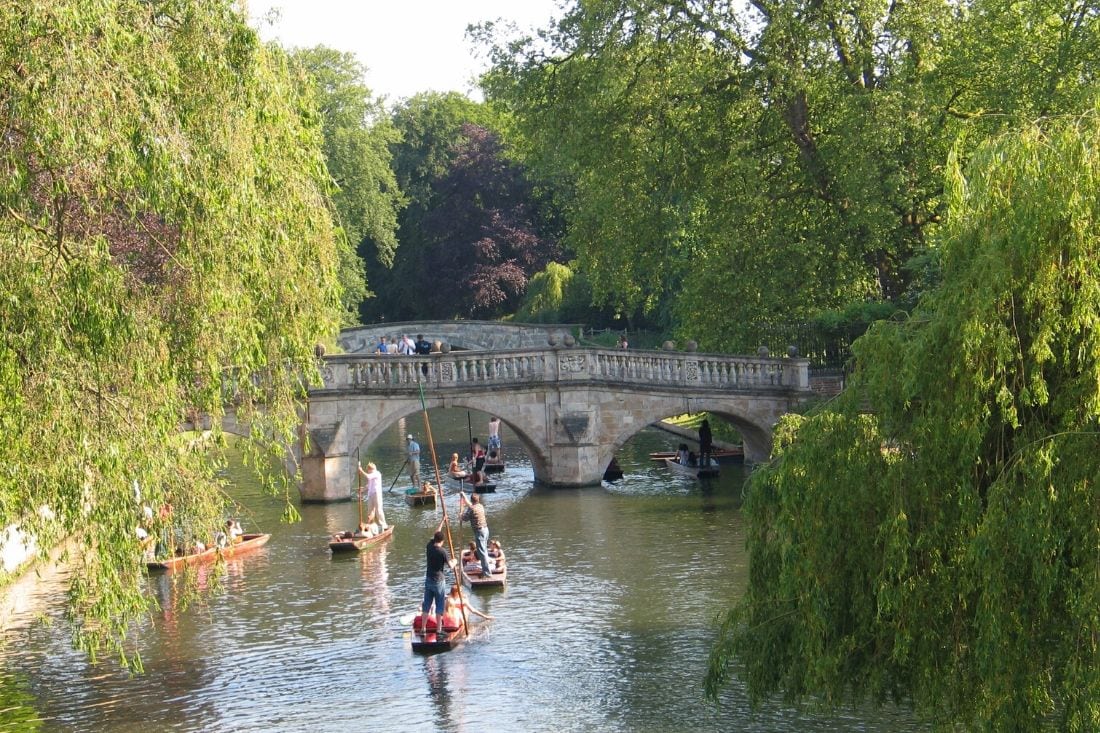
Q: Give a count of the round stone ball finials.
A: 9